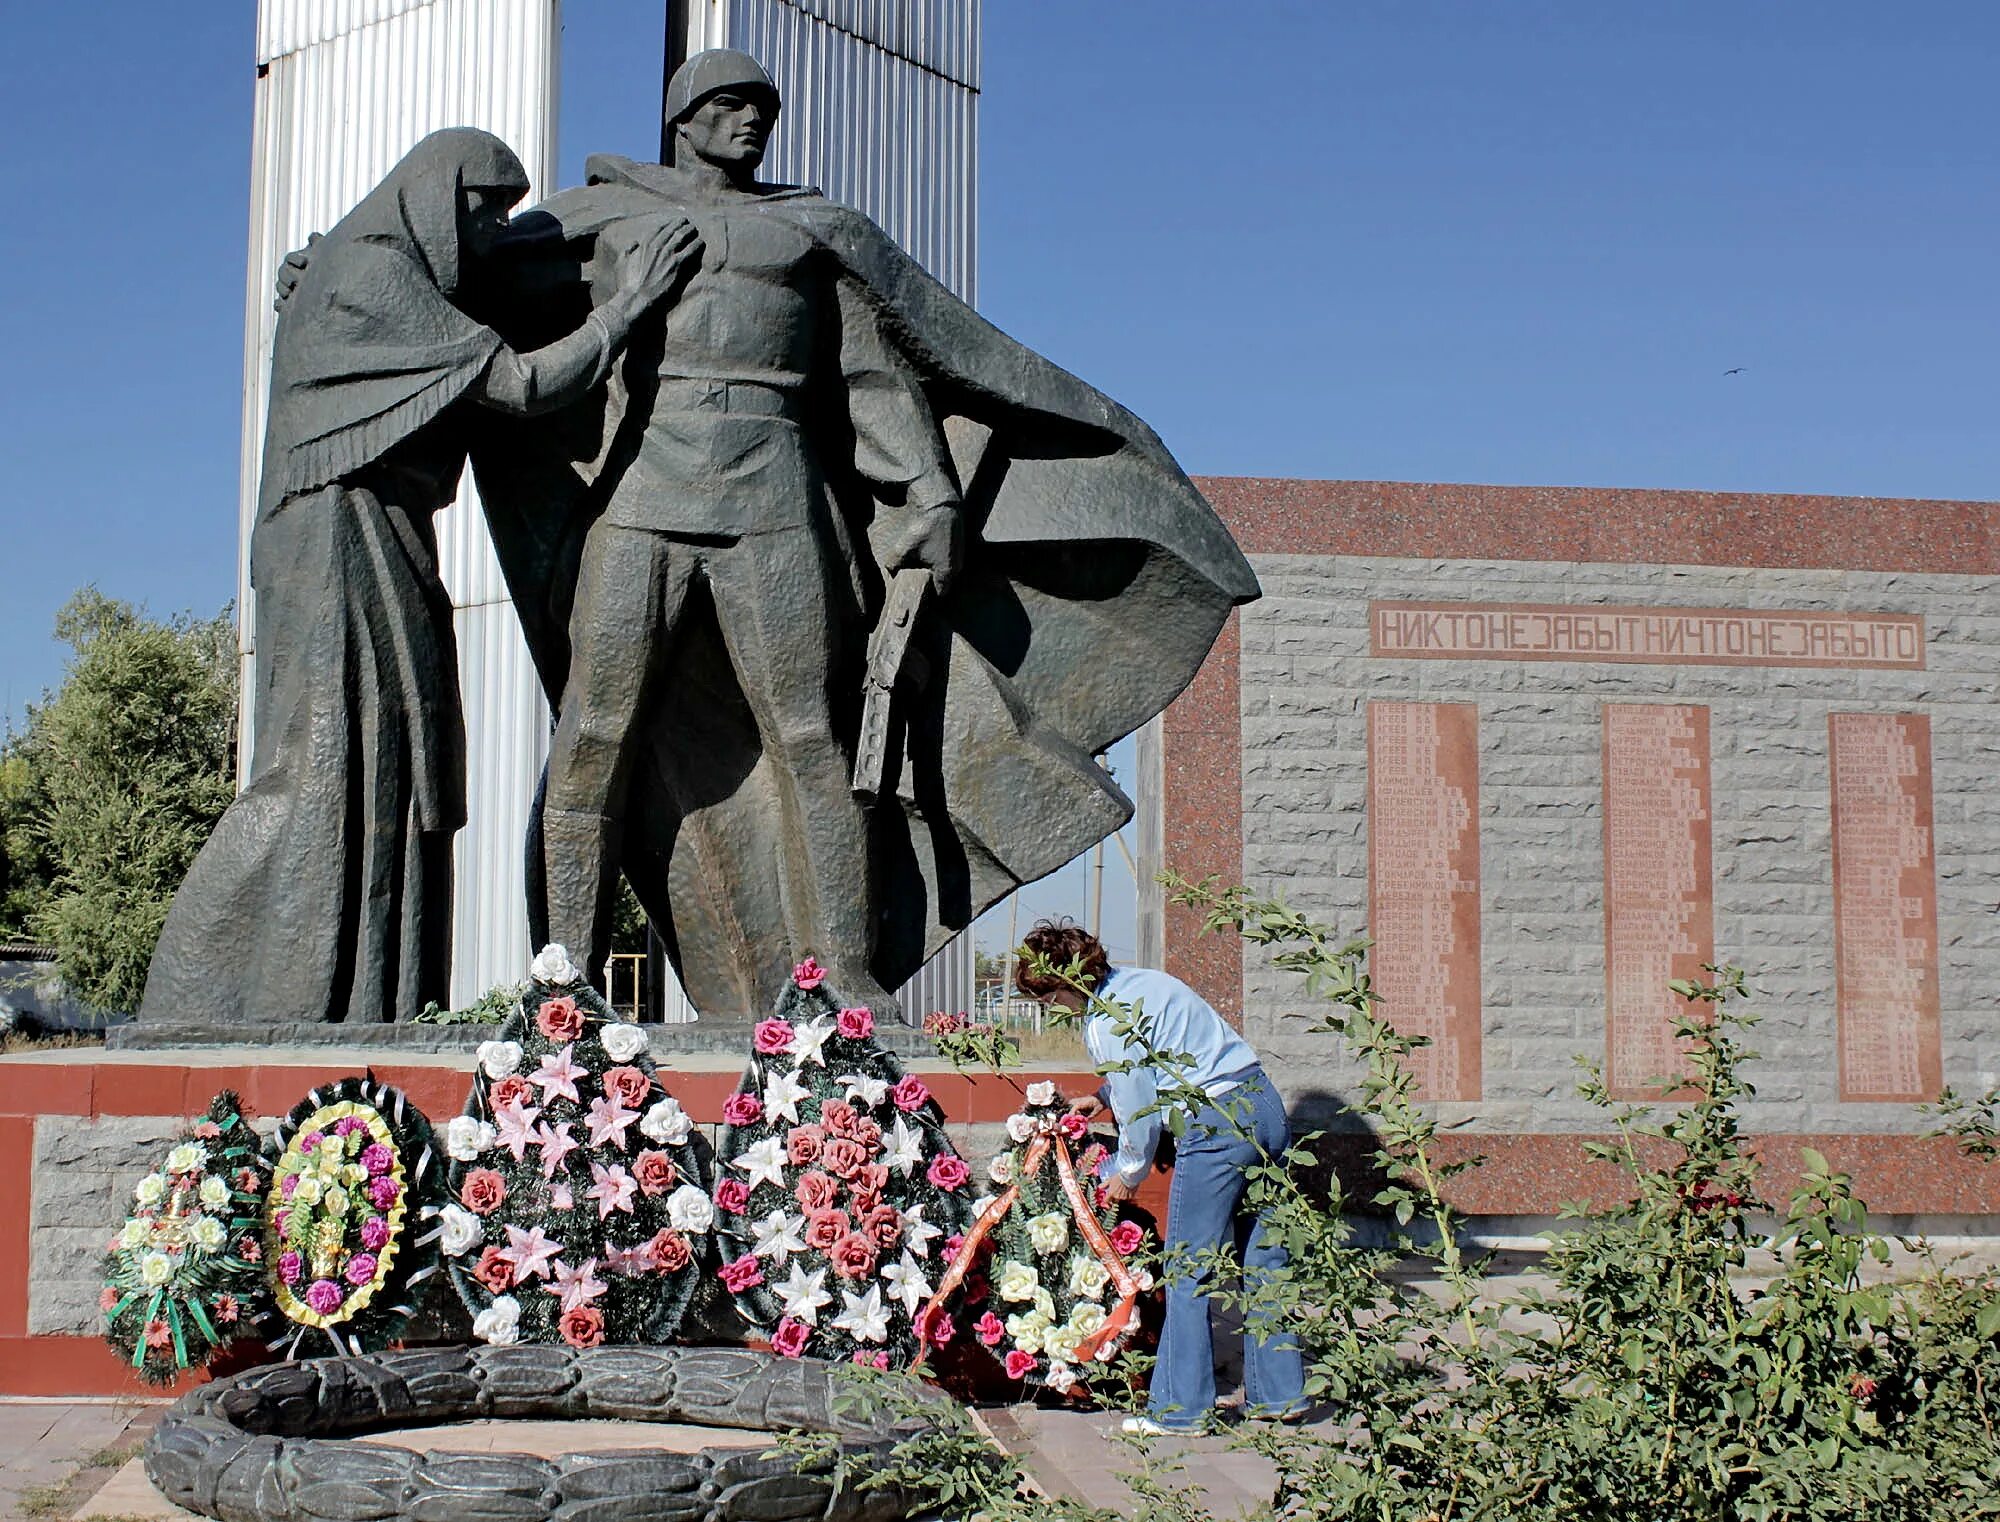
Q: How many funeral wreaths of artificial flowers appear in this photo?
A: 5